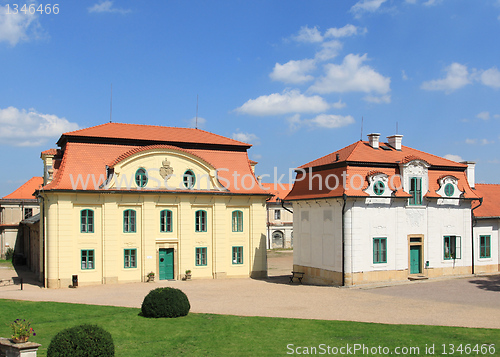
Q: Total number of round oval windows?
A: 4